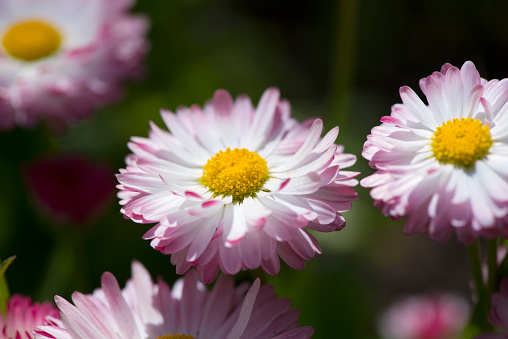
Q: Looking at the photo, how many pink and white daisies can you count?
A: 4